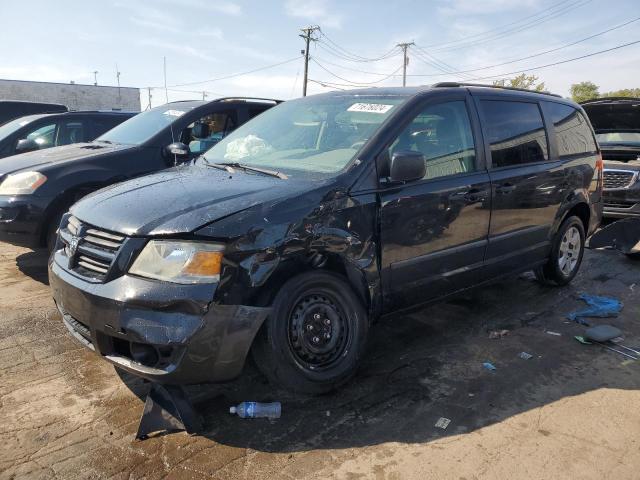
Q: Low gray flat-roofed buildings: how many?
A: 1